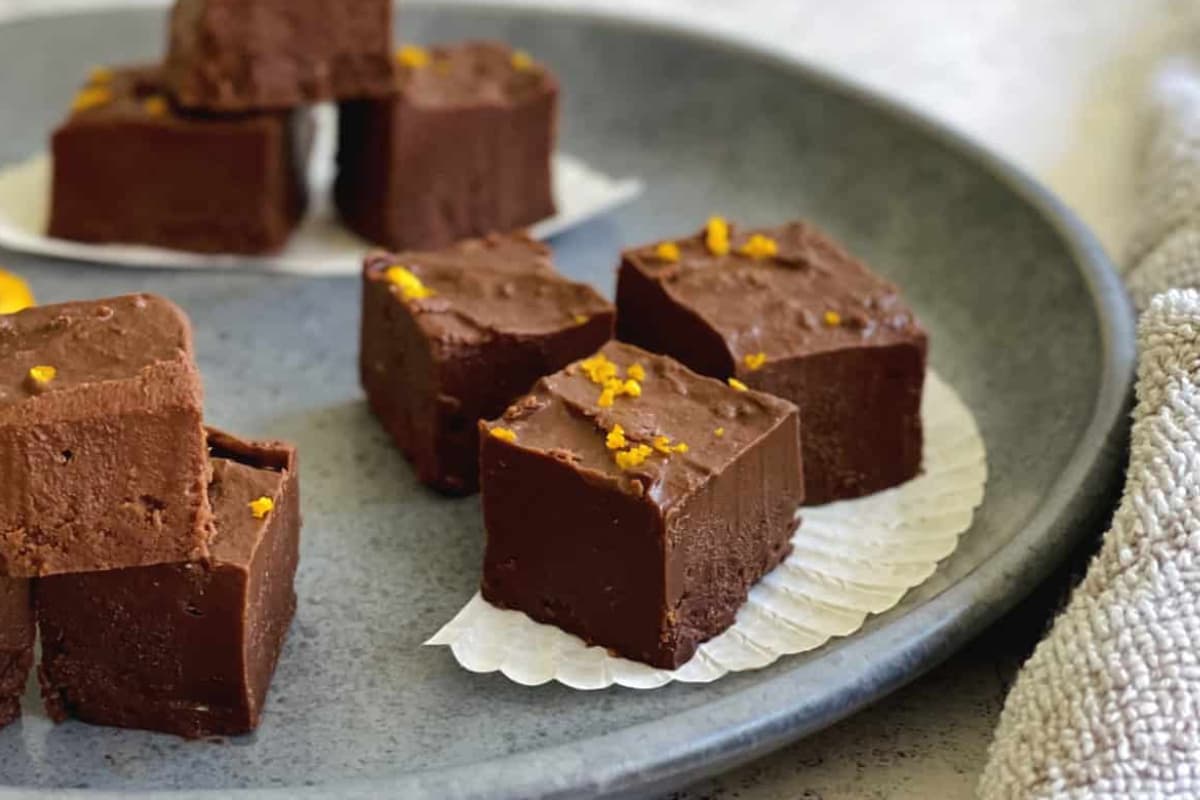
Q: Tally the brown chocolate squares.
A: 9